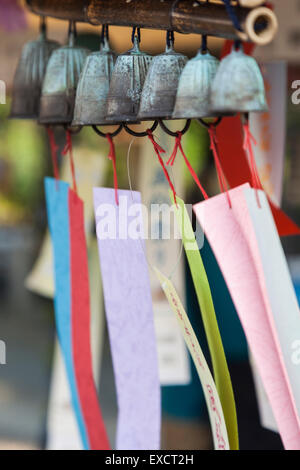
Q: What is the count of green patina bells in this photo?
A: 7